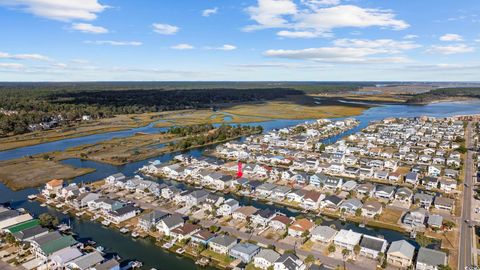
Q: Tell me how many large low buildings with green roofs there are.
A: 2